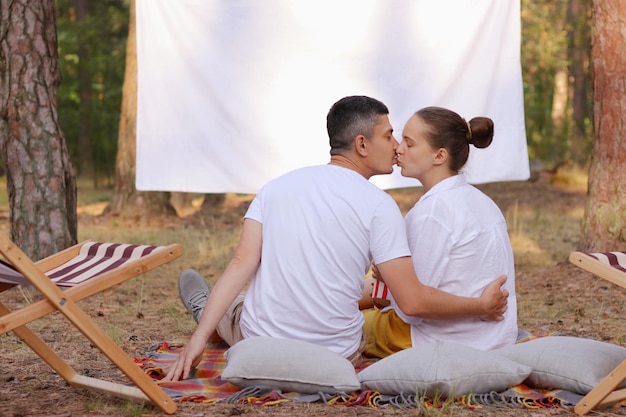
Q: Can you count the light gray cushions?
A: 3